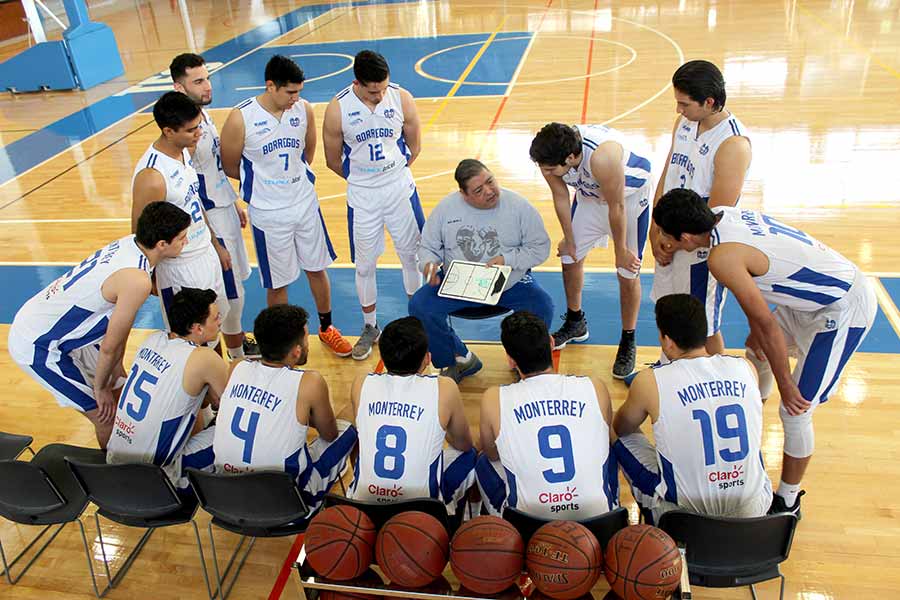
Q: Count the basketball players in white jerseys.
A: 13